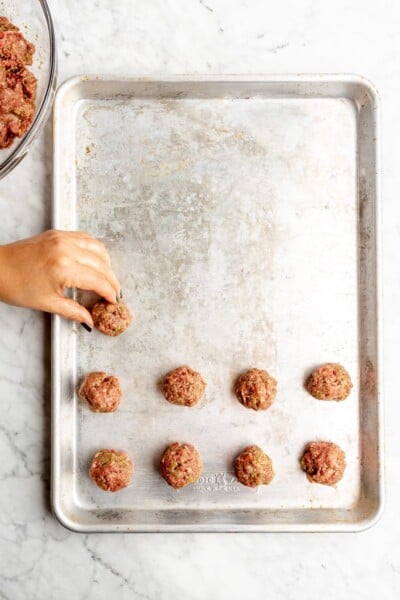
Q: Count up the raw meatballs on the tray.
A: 9